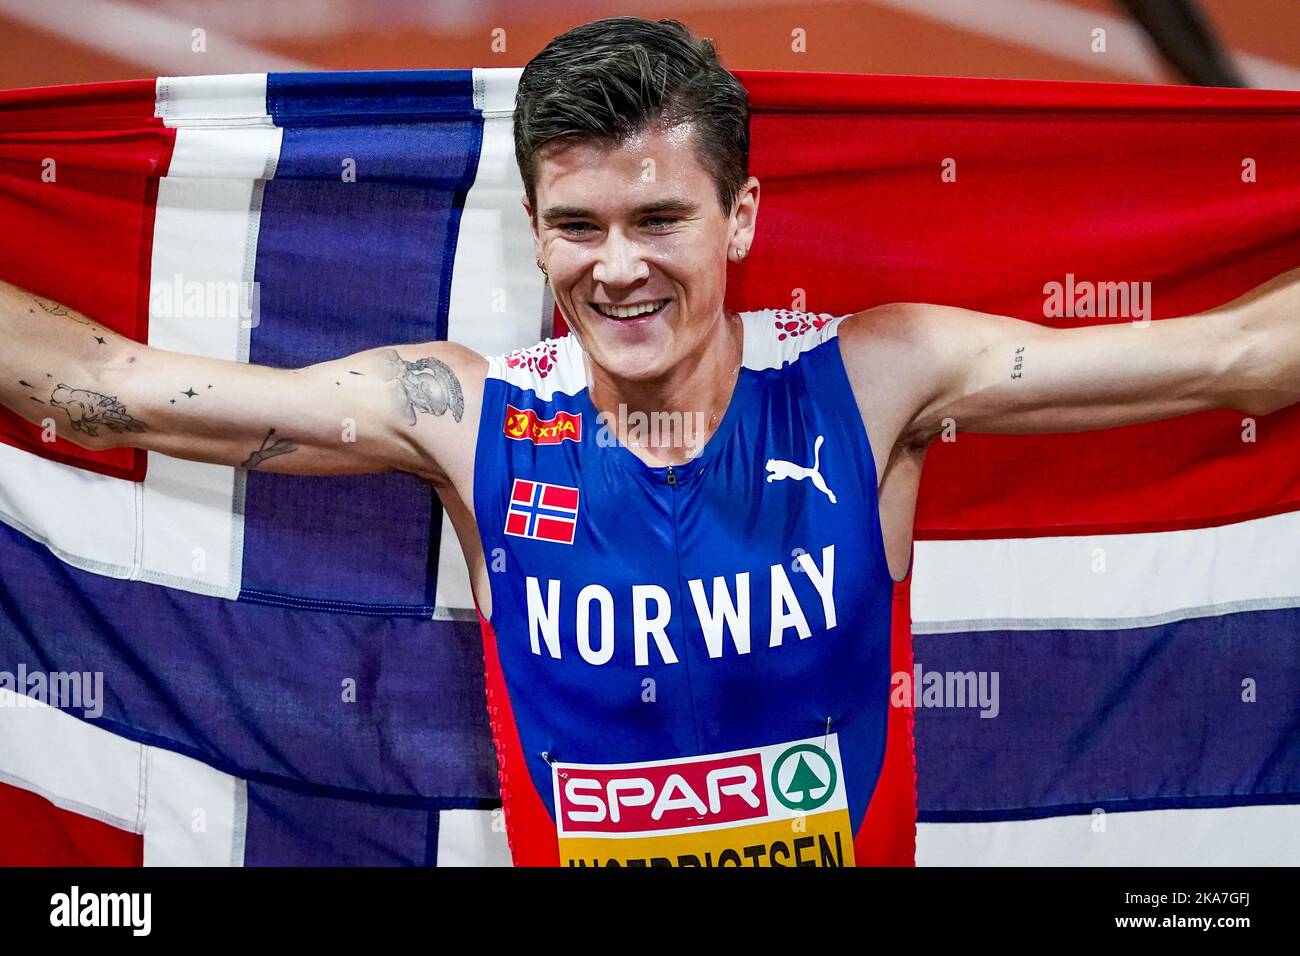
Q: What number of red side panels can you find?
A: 2